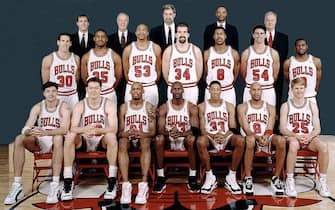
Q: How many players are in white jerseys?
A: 14